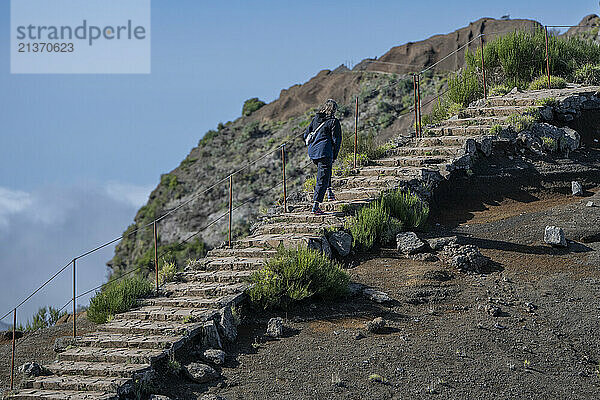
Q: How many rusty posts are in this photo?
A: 10